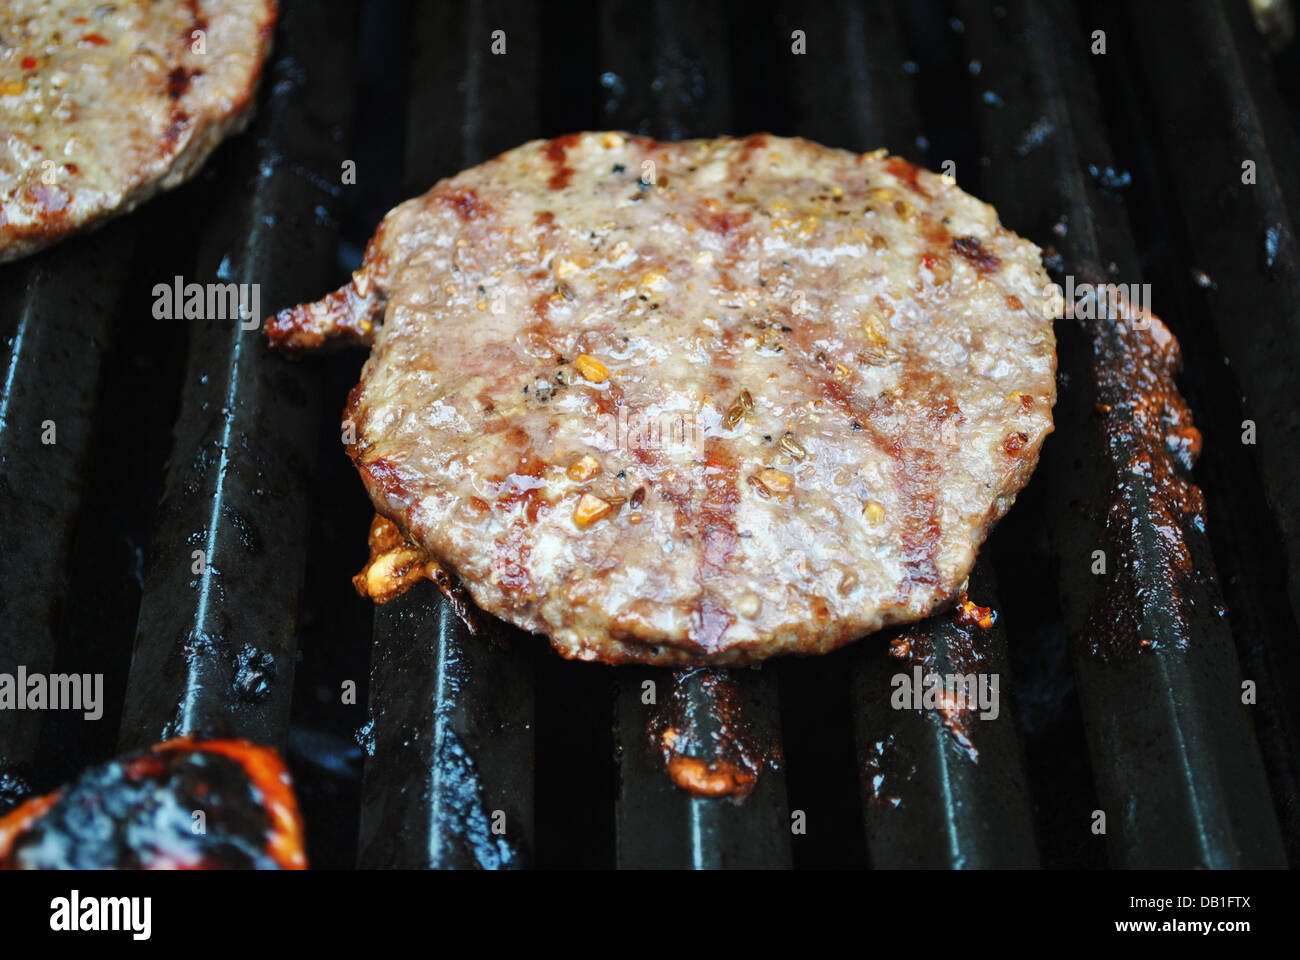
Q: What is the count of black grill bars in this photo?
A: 7